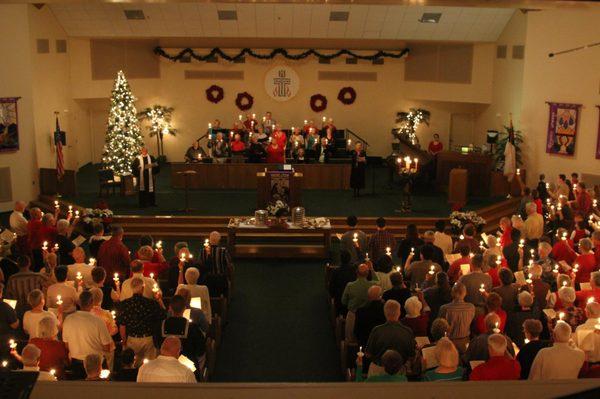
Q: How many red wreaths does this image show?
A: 4